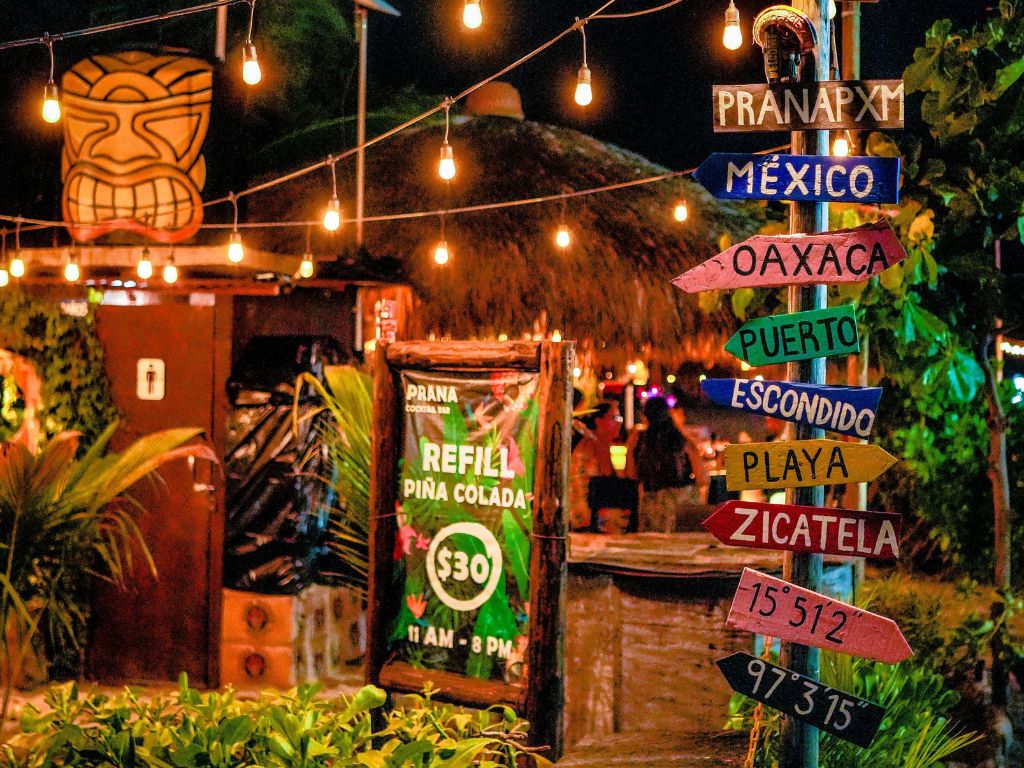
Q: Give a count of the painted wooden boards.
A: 9